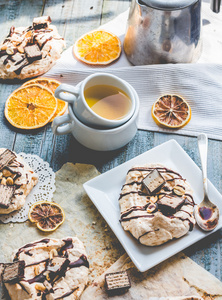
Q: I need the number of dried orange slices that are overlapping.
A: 2